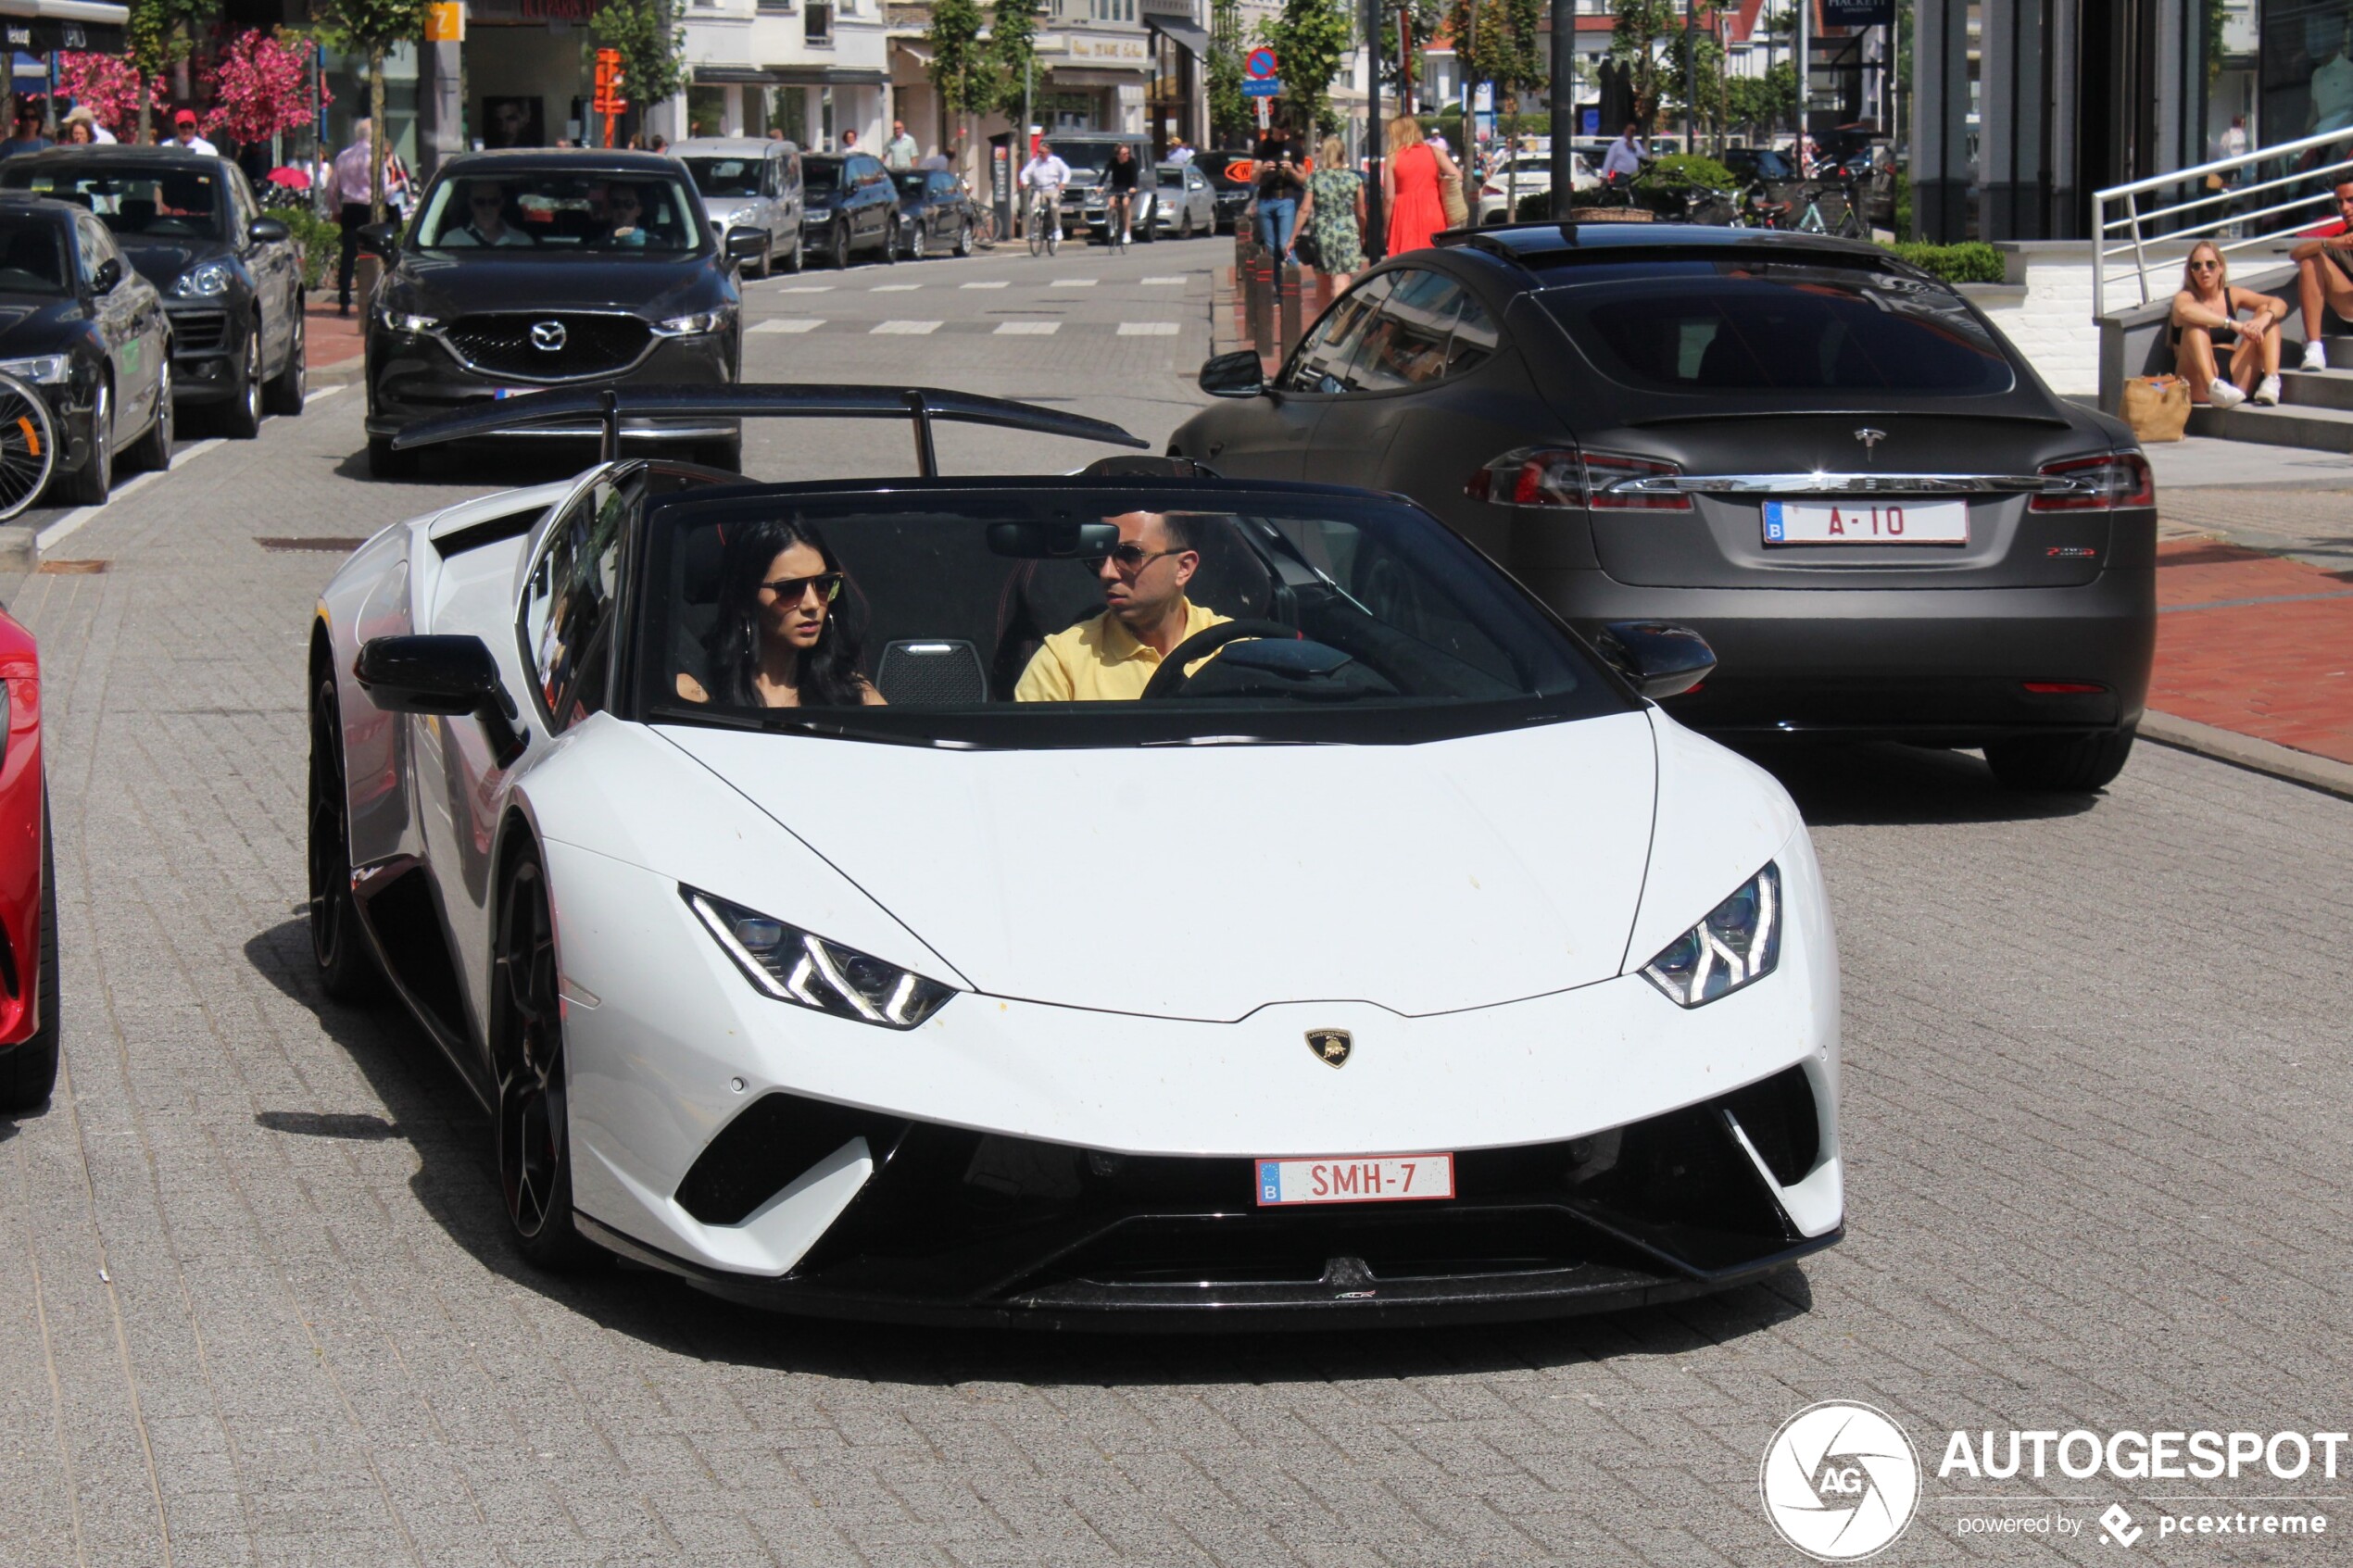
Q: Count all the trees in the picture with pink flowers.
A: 2